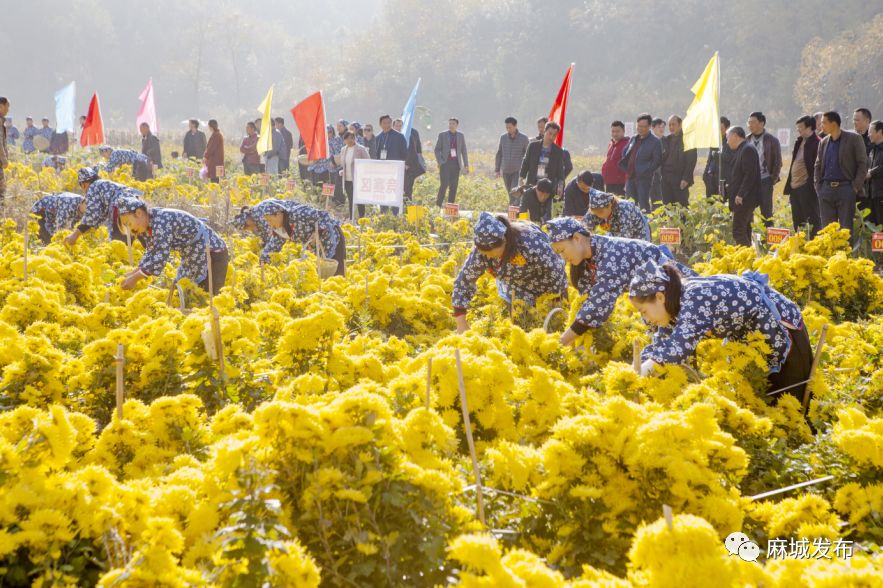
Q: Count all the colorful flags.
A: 8